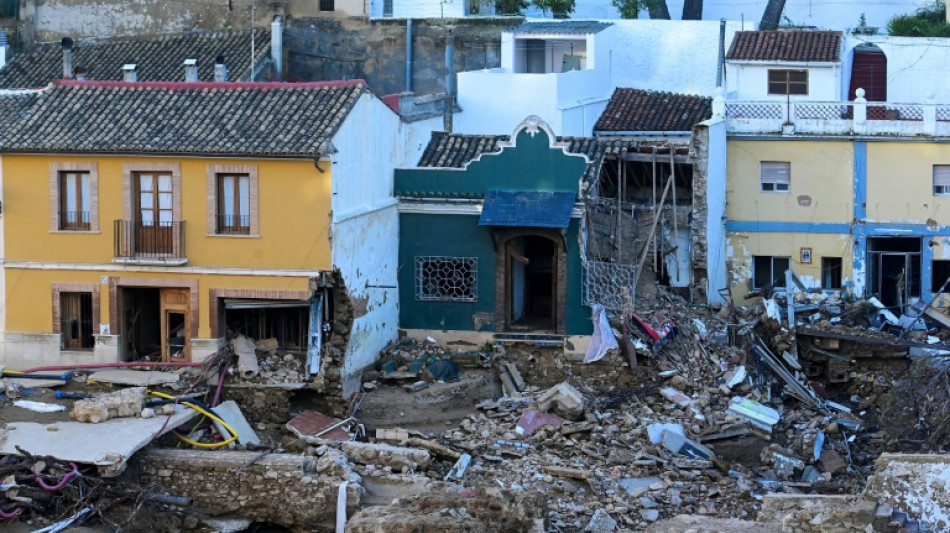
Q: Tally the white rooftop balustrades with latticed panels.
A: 1